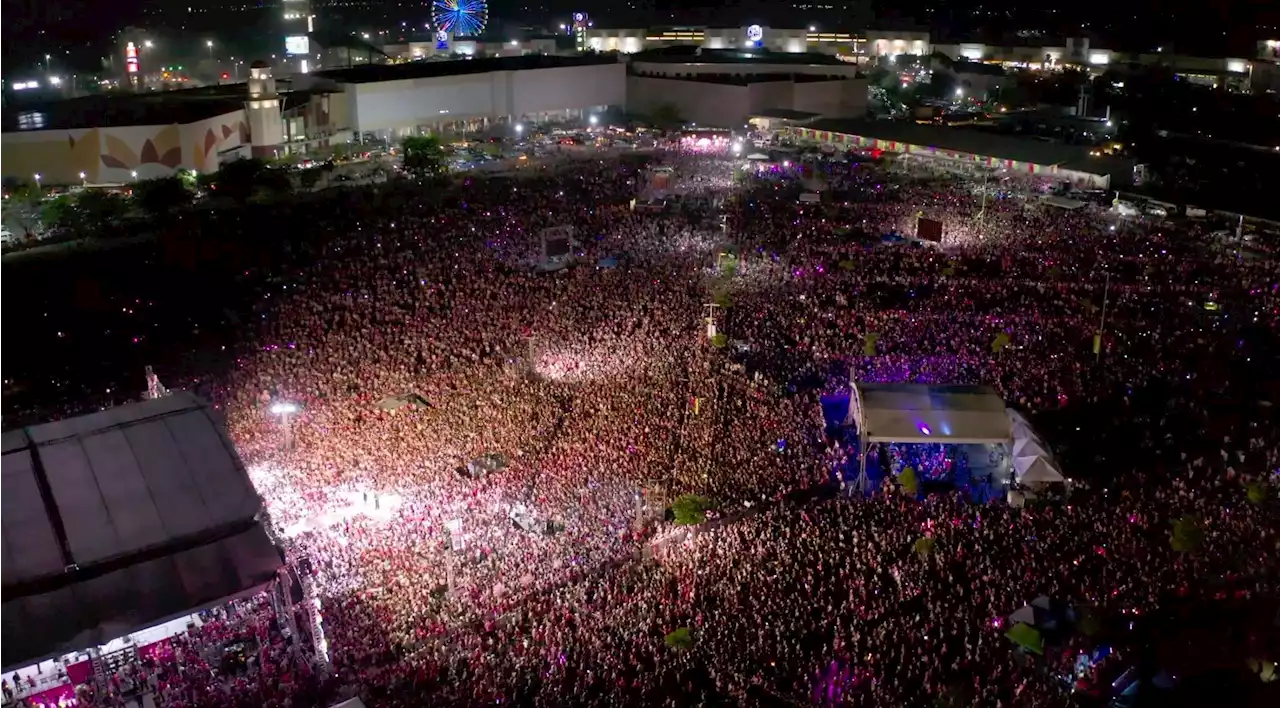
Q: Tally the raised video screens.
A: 3